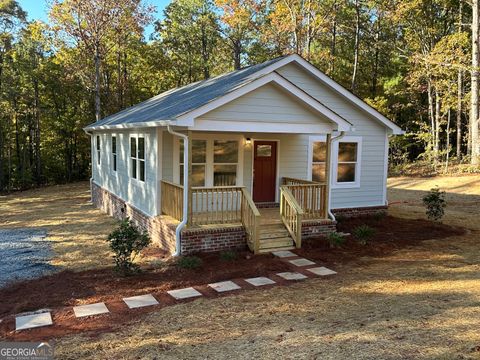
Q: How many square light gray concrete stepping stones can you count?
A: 10